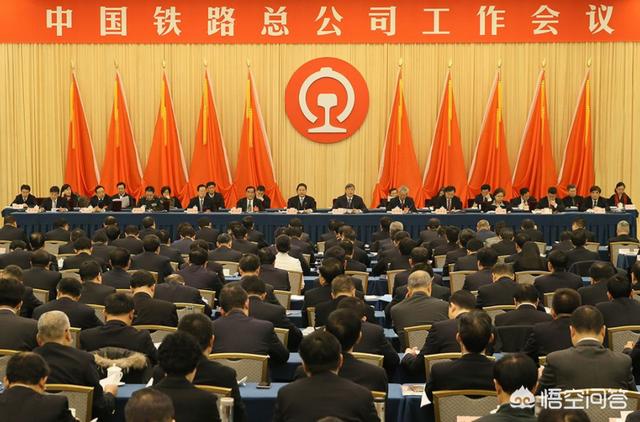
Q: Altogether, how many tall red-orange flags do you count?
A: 10